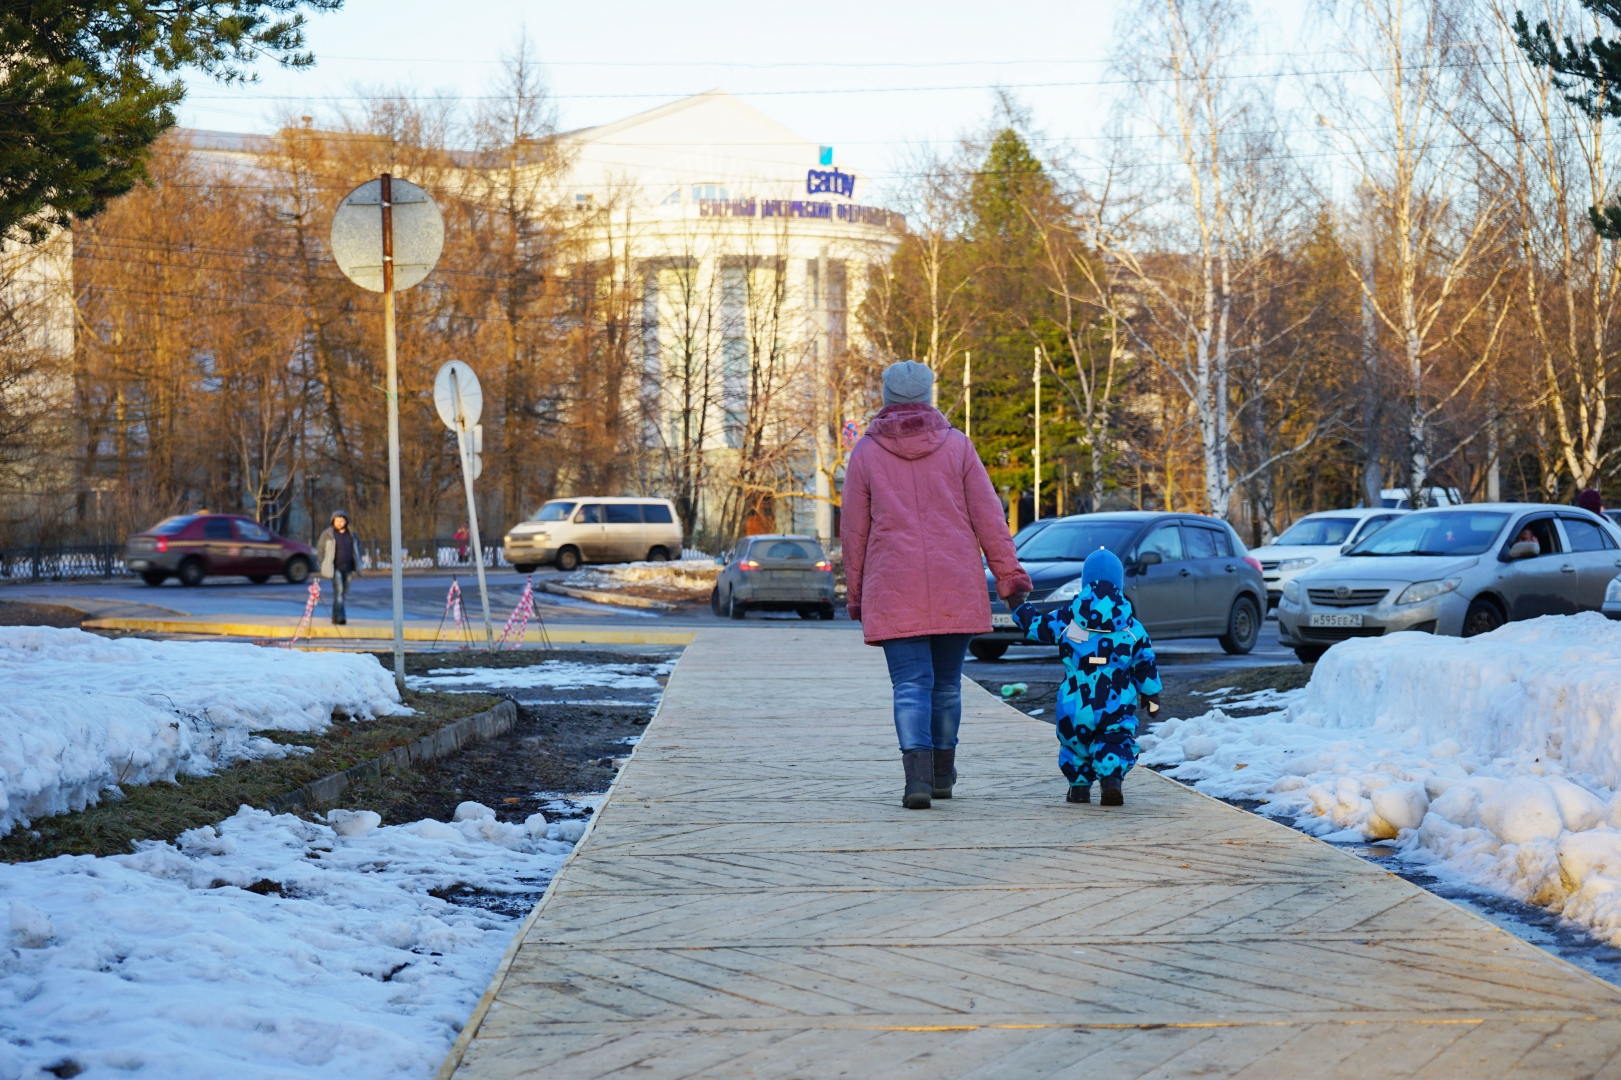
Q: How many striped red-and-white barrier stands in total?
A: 3